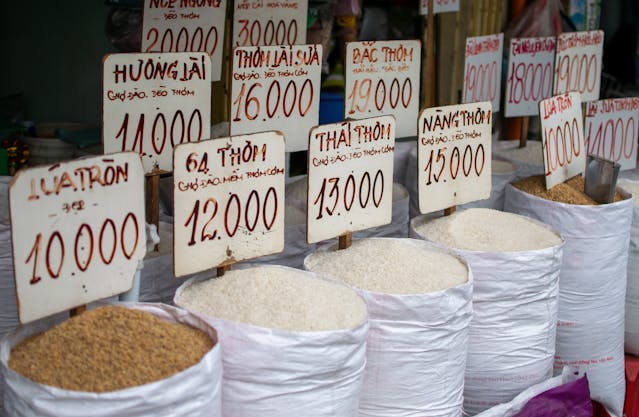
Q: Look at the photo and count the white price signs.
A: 15